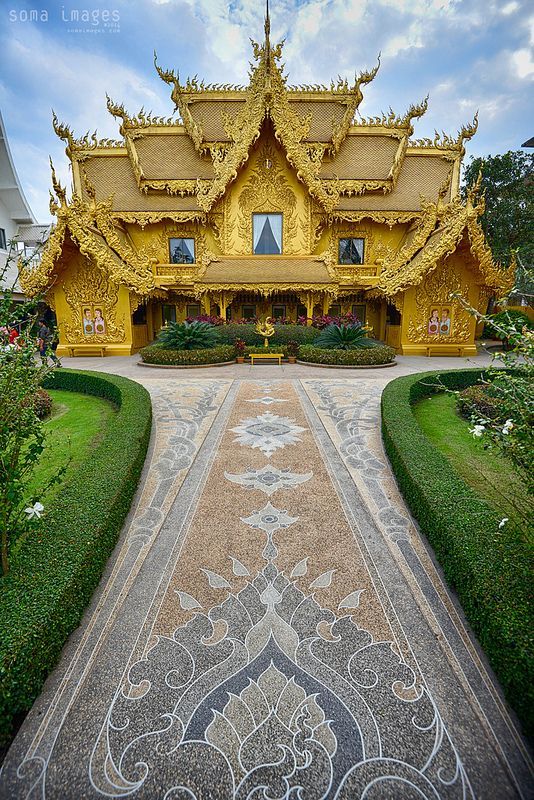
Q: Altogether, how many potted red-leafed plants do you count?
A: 2